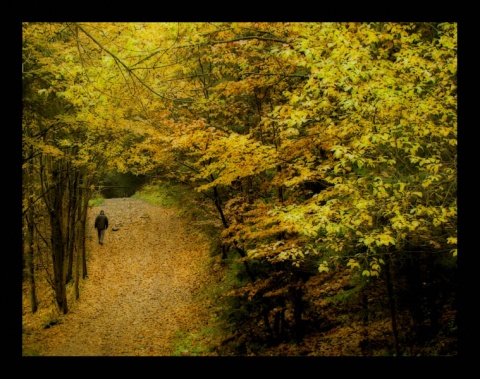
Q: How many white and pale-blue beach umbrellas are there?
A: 0